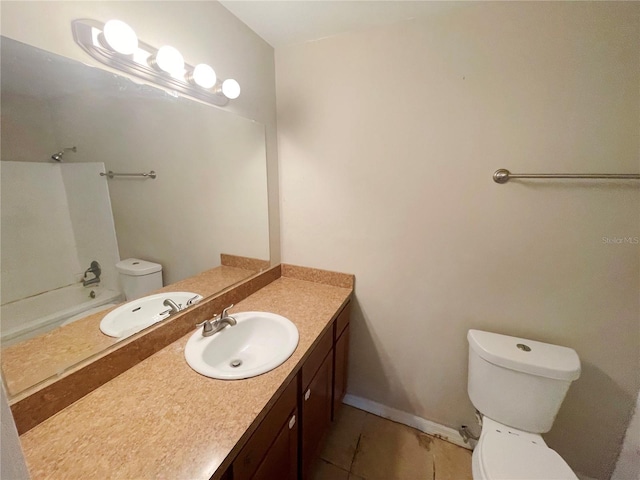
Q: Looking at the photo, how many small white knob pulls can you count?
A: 2